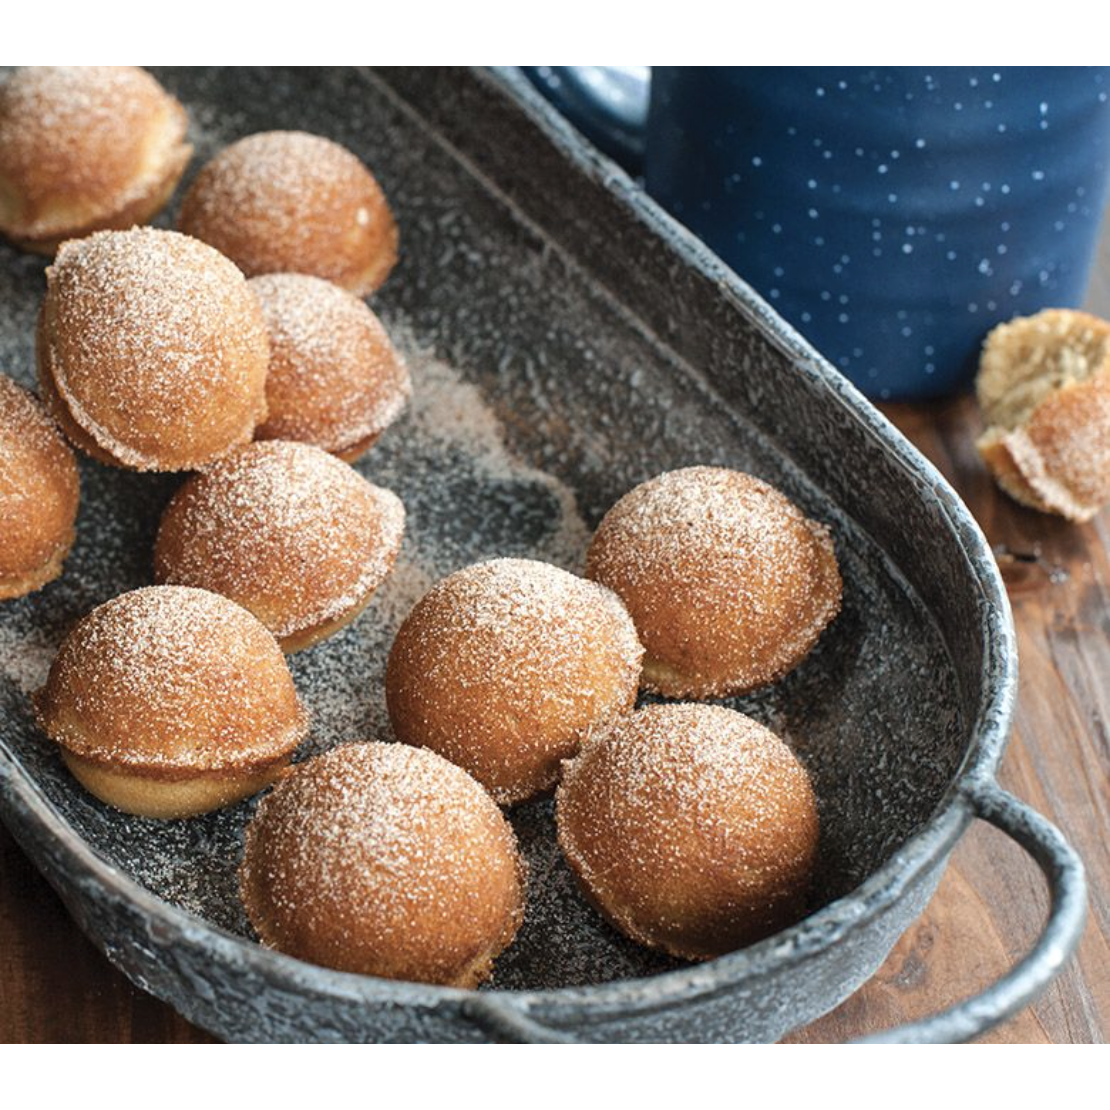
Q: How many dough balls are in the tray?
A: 11